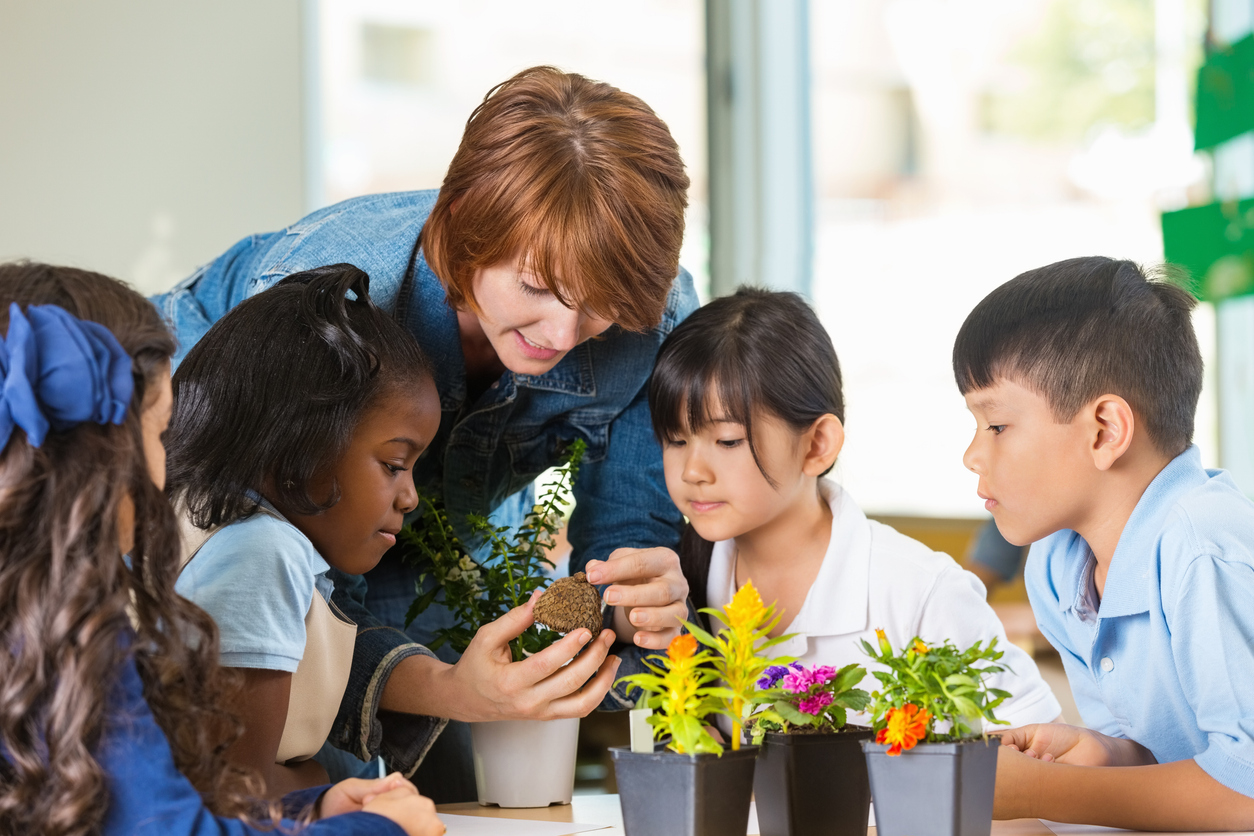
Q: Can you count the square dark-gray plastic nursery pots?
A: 3